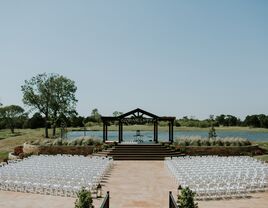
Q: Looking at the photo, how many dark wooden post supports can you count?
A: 8